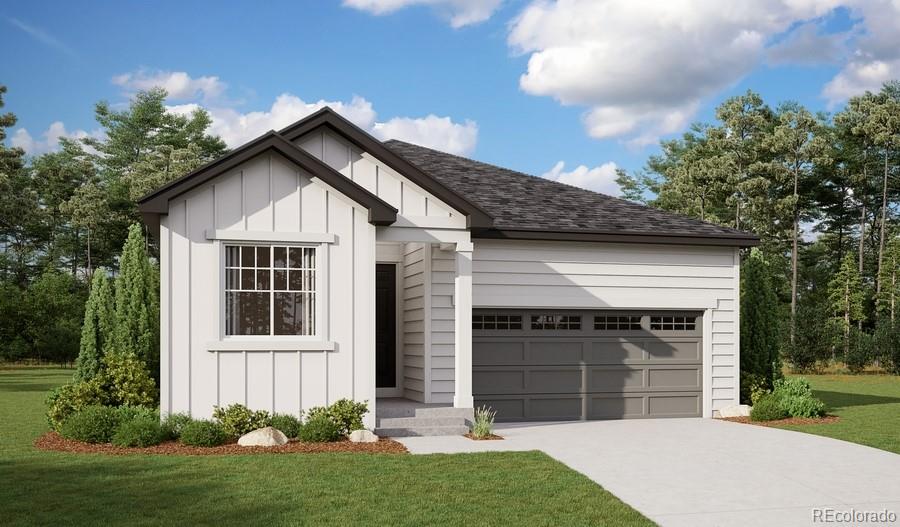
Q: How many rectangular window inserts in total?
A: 4